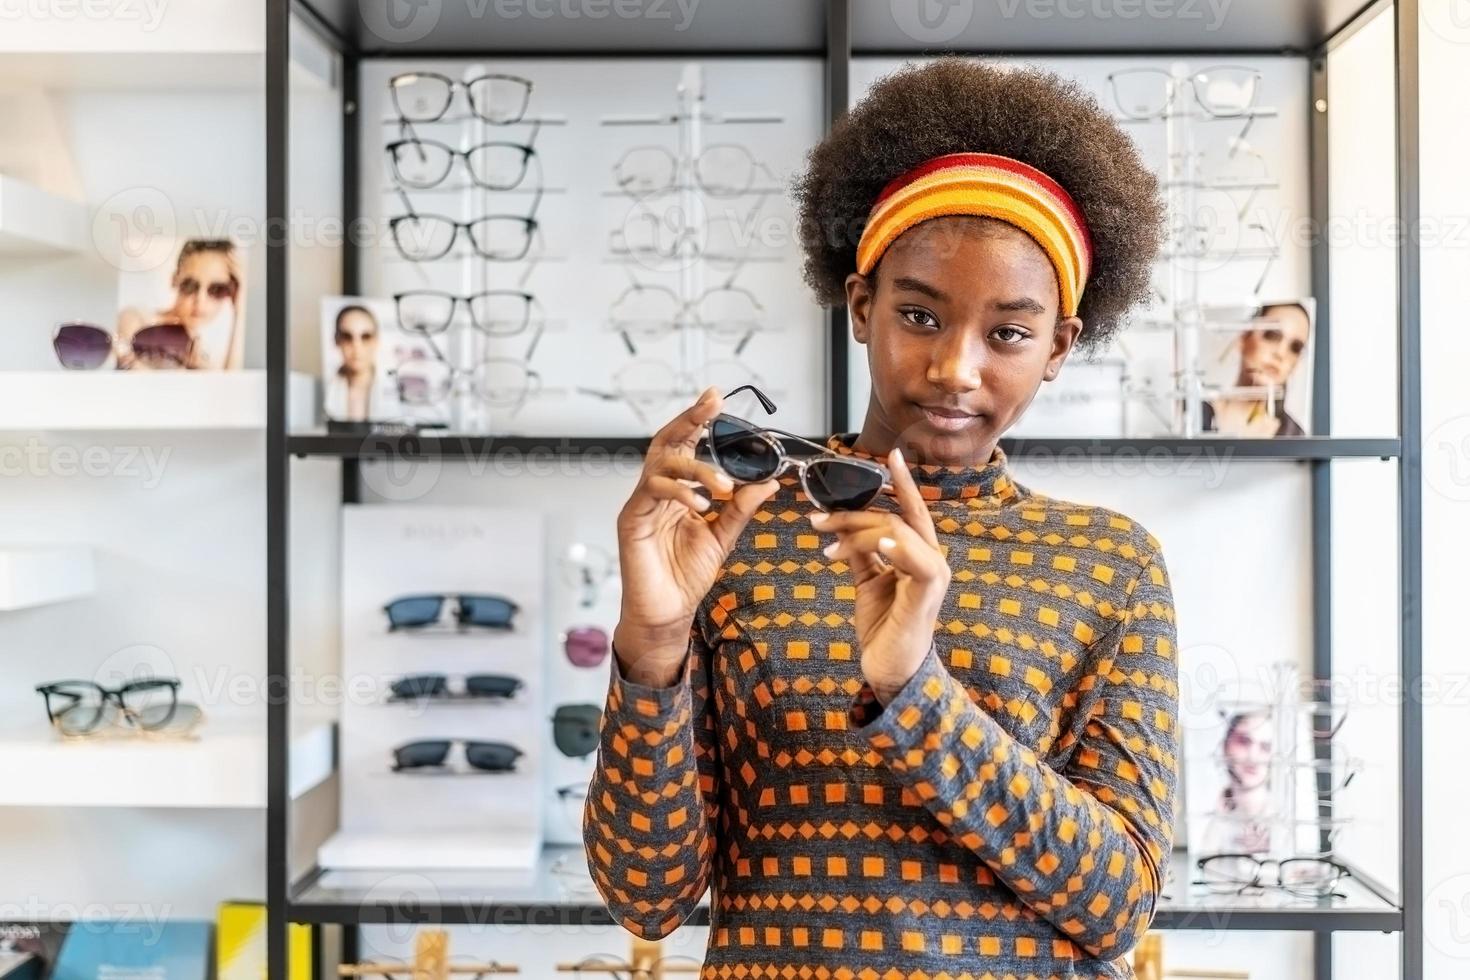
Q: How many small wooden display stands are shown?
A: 3